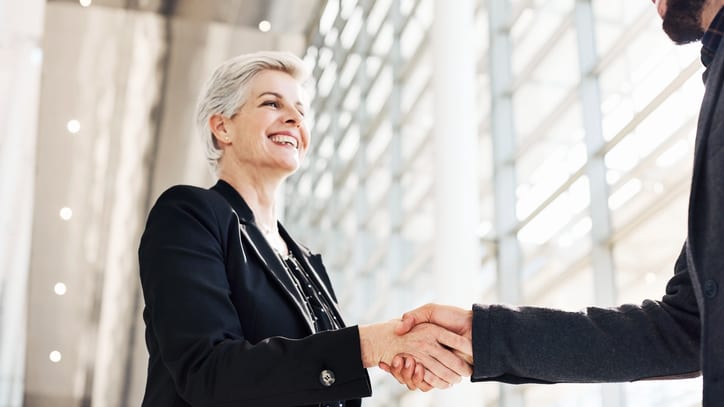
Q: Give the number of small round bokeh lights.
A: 6